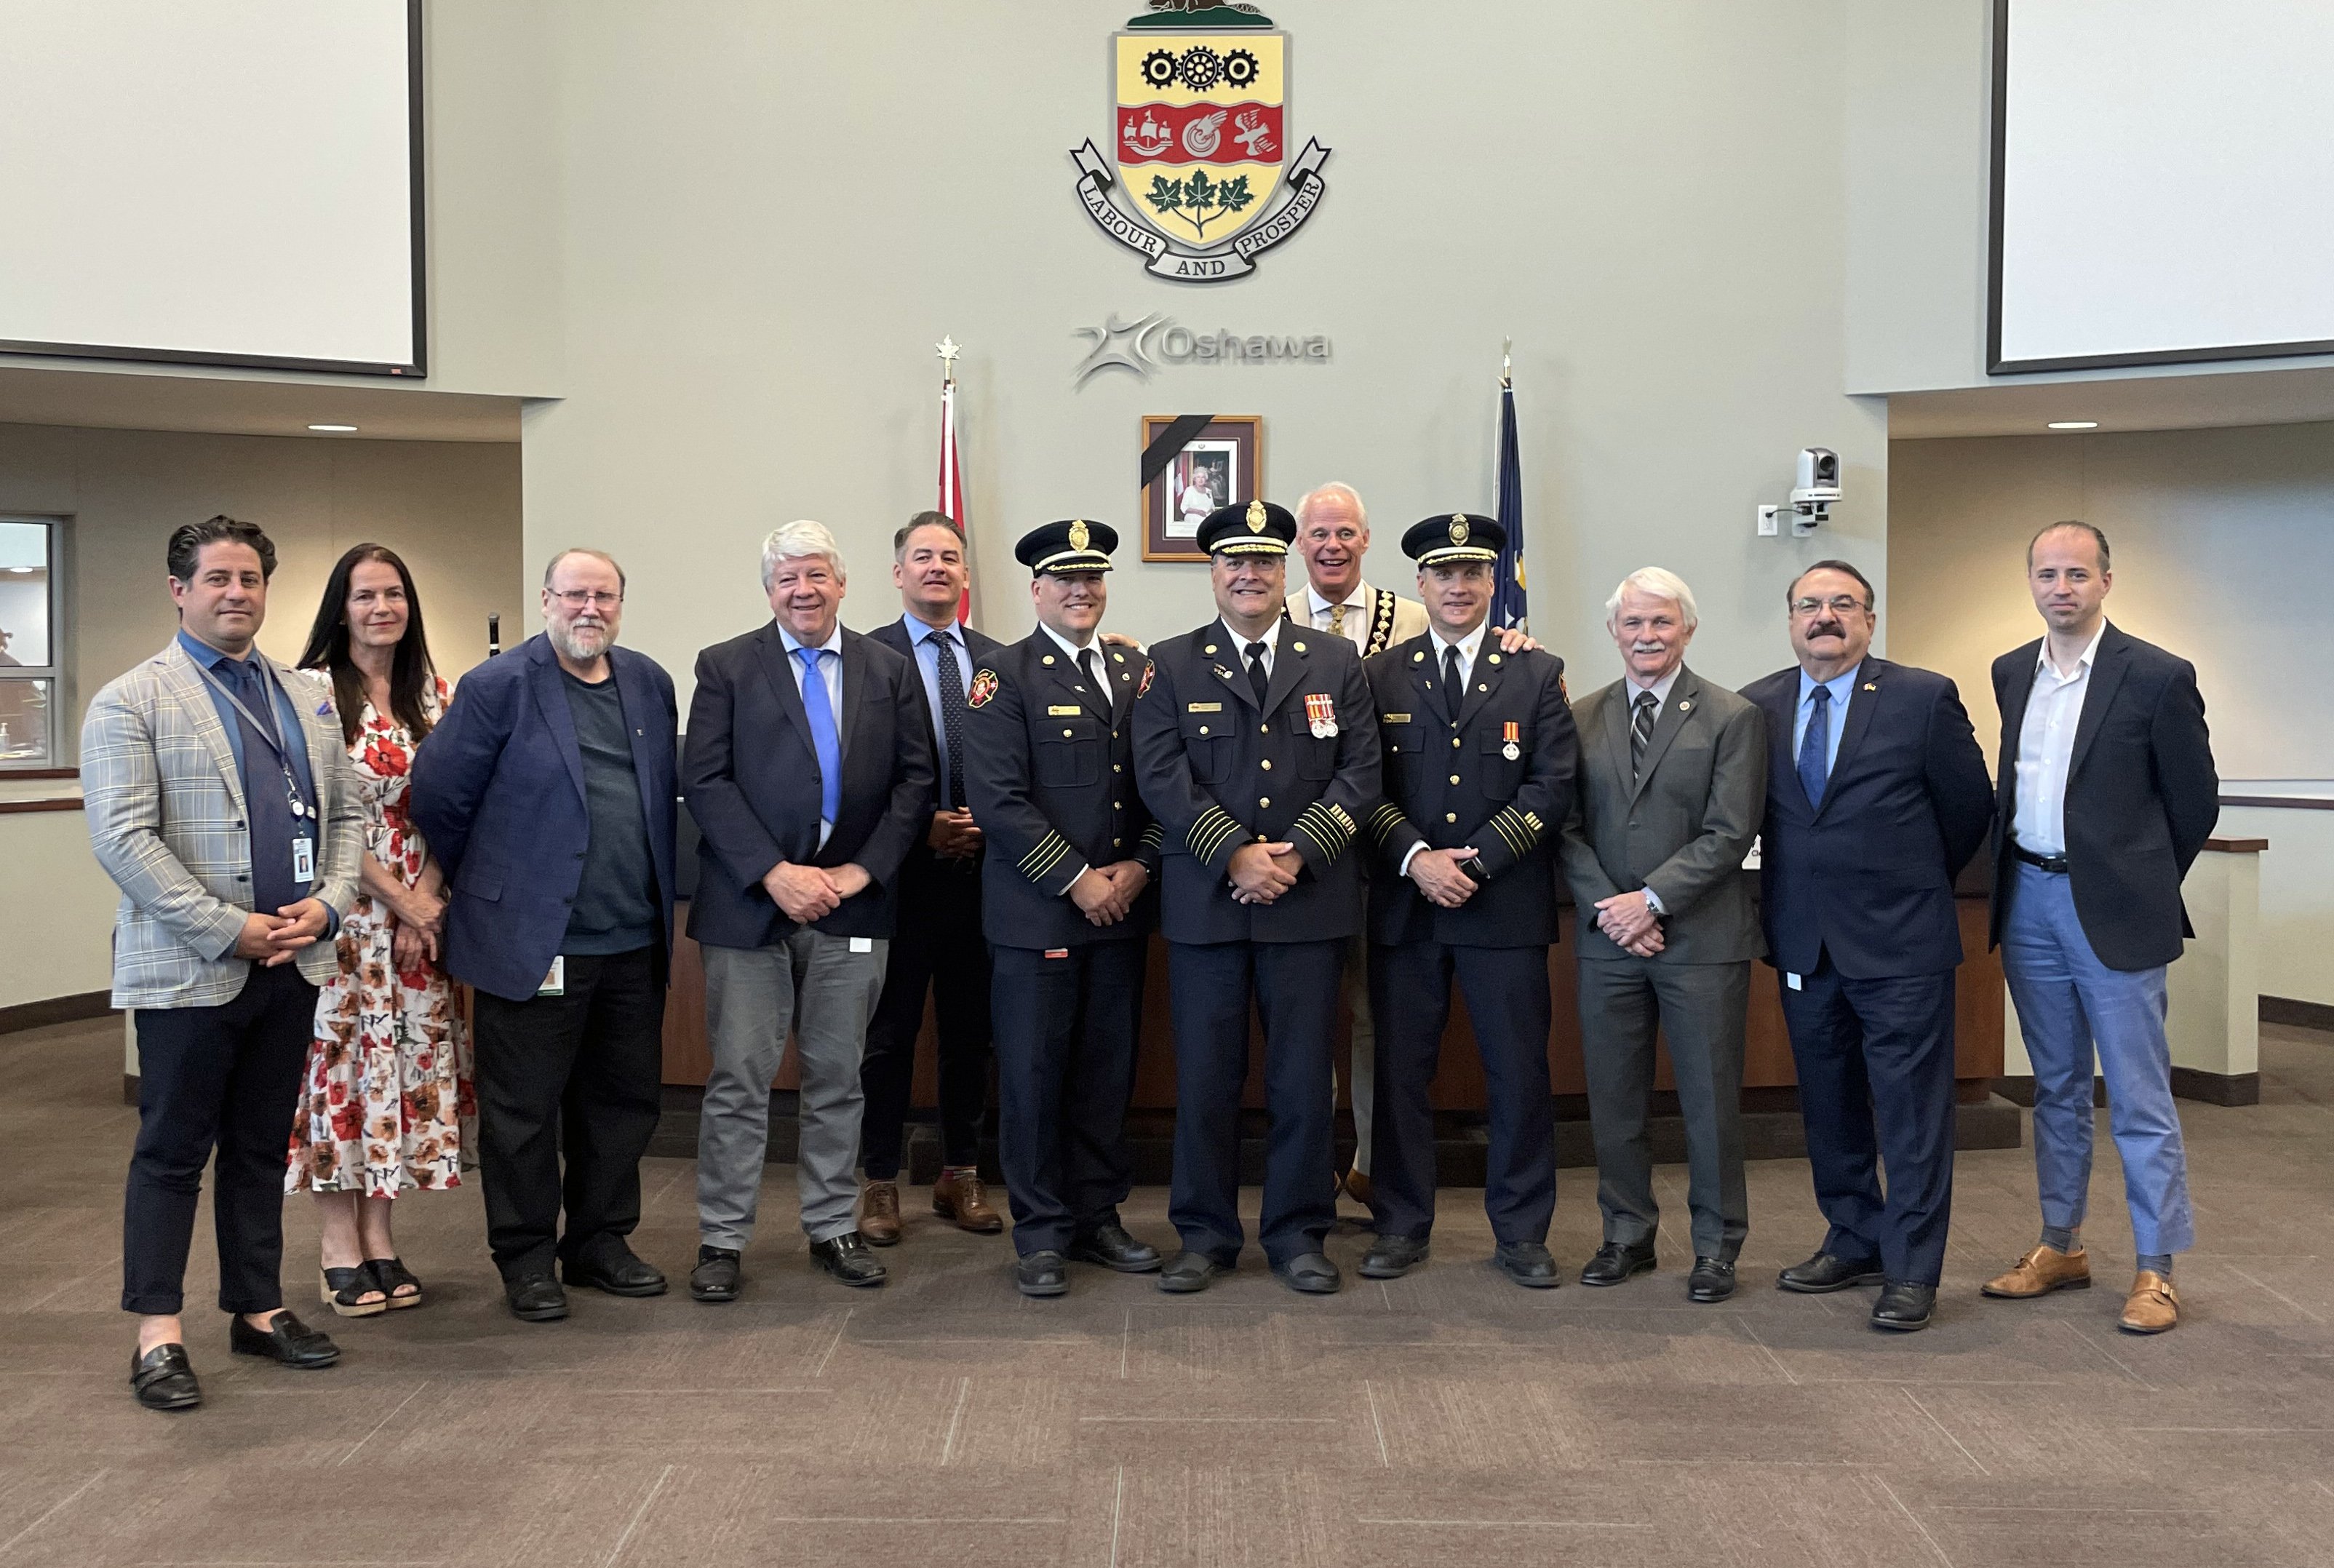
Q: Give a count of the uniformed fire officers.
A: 3